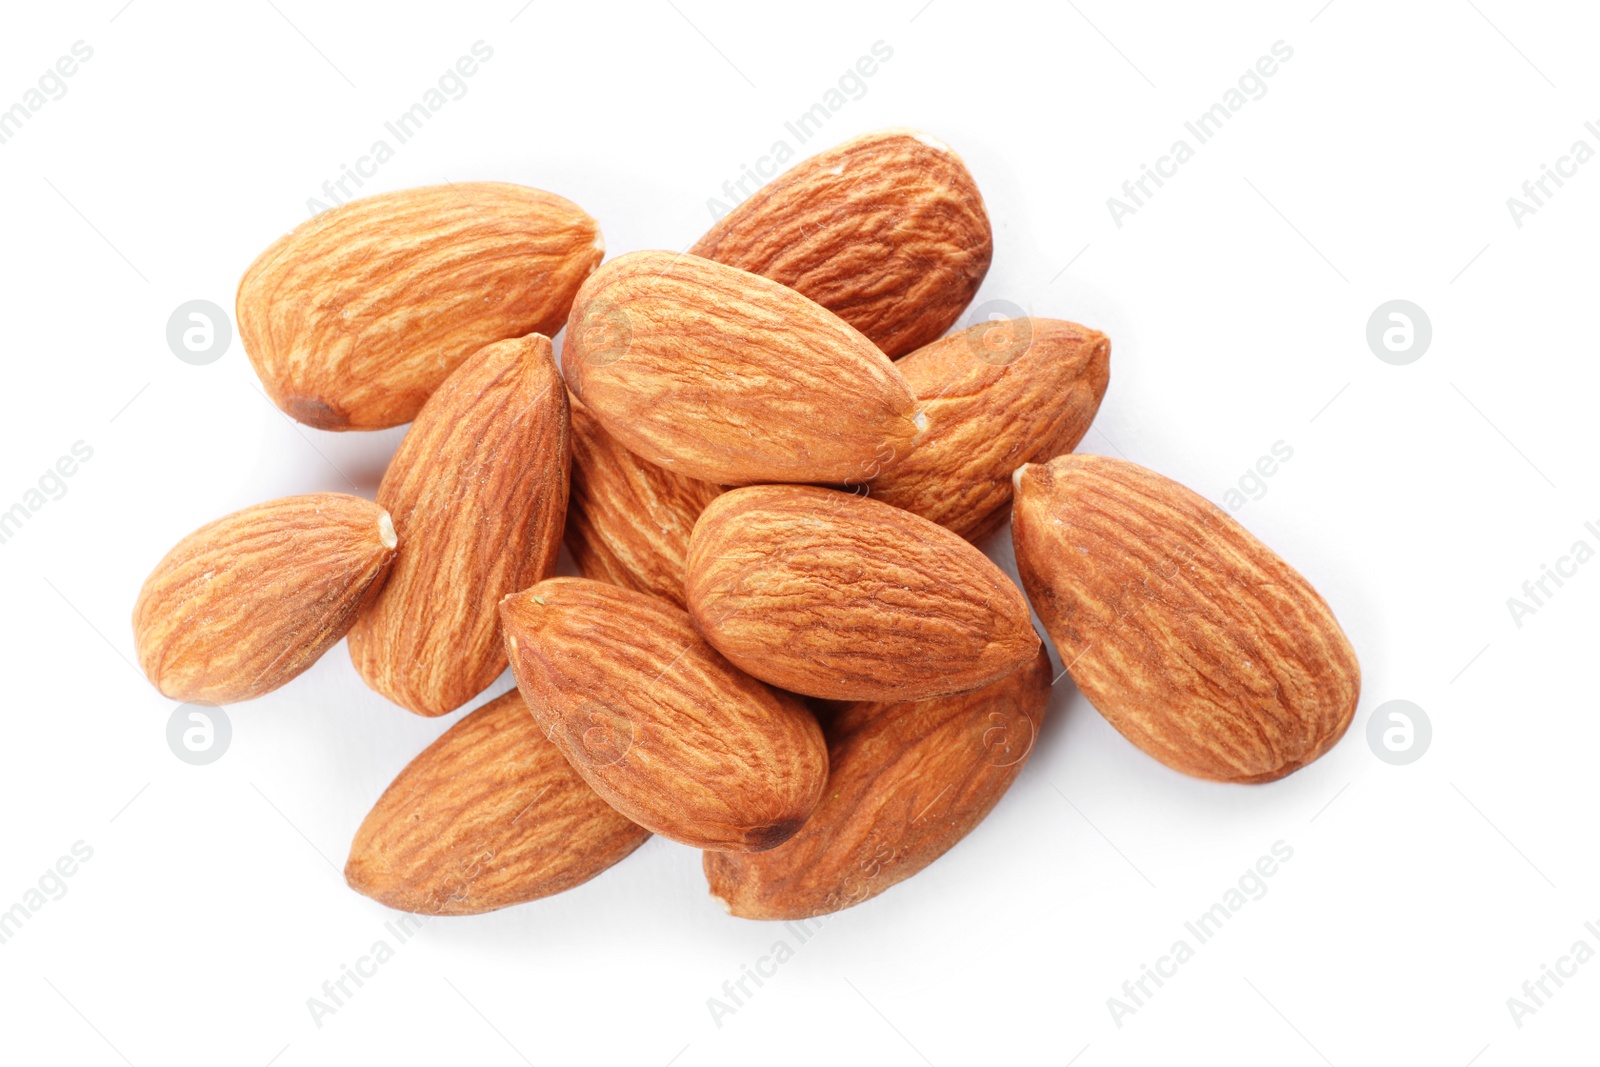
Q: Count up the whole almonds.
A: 12